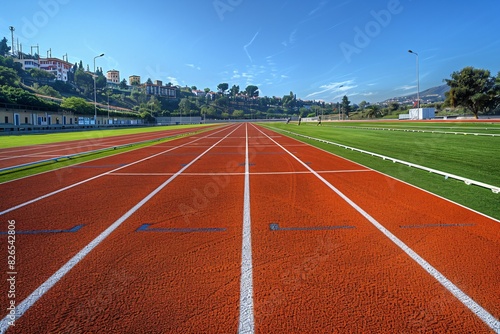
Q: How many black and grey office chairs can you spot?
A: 0